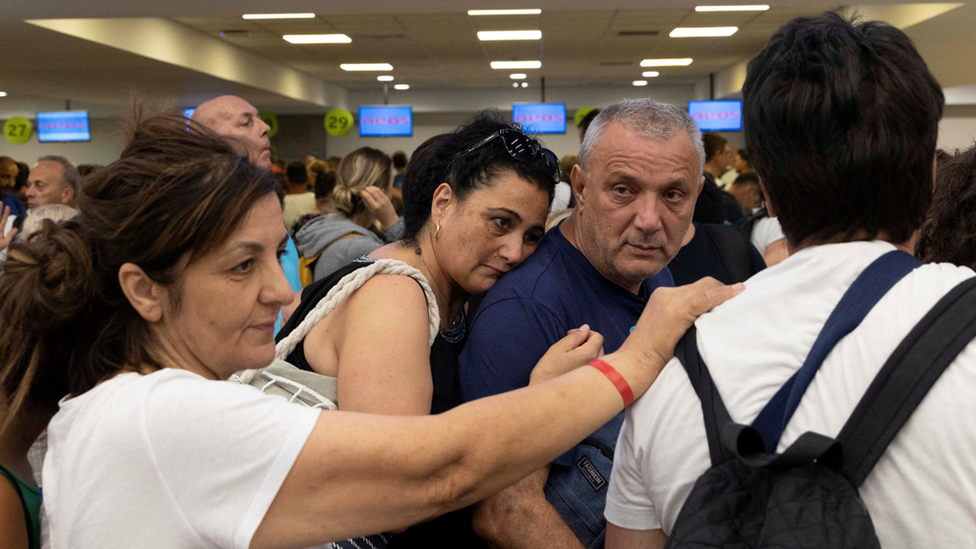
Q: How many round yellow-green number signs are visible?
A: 4